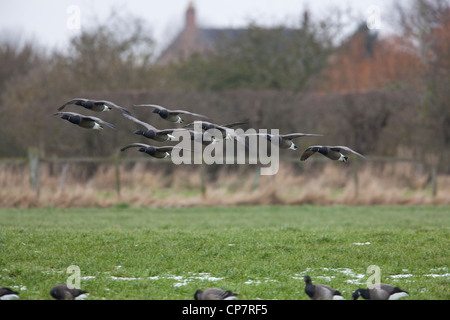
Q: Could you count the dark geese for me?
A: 14